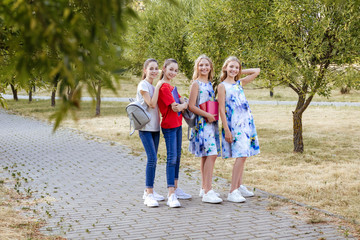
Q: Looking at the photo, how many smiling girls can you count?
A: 4